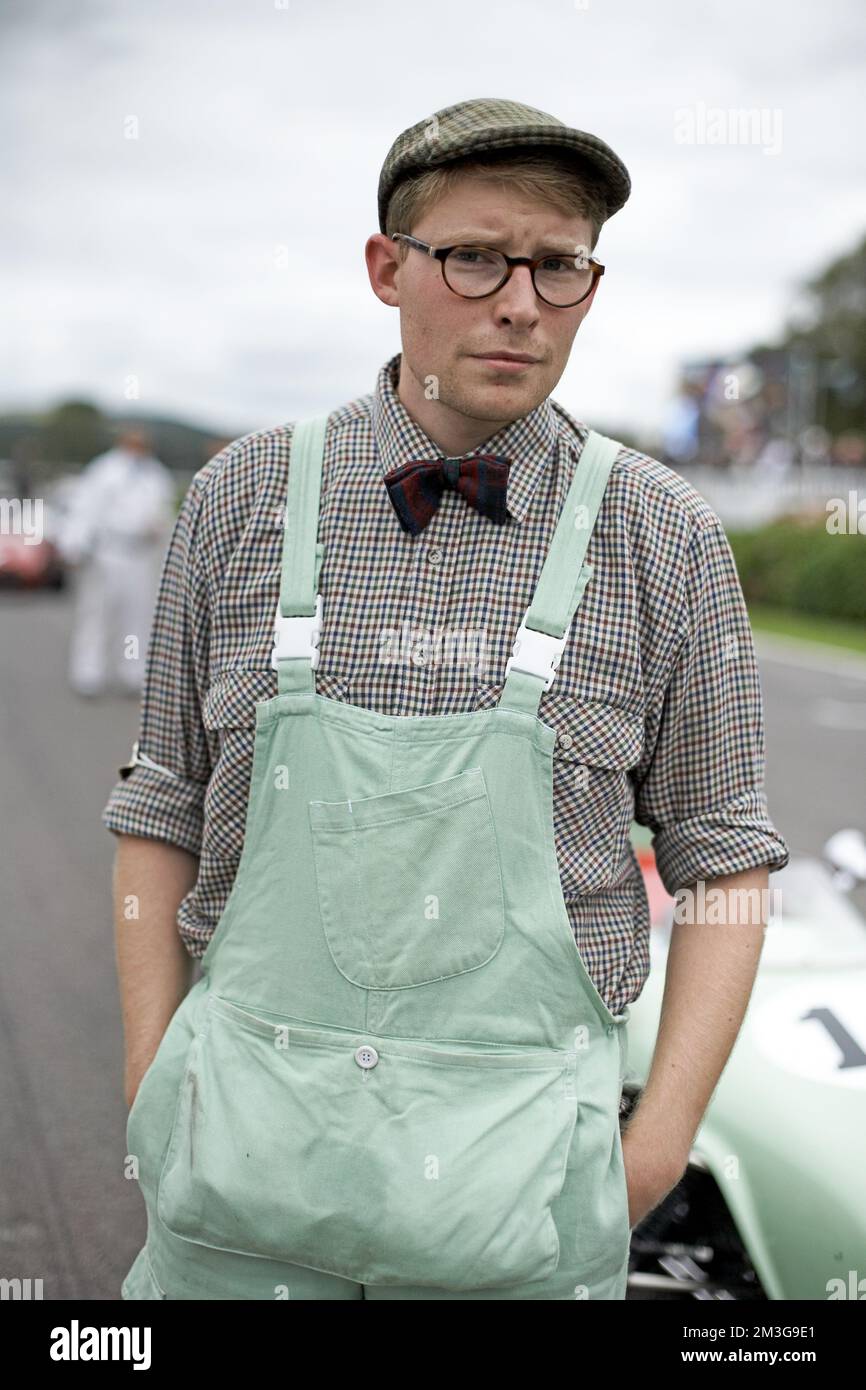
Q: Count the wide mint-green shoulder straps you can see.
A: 2